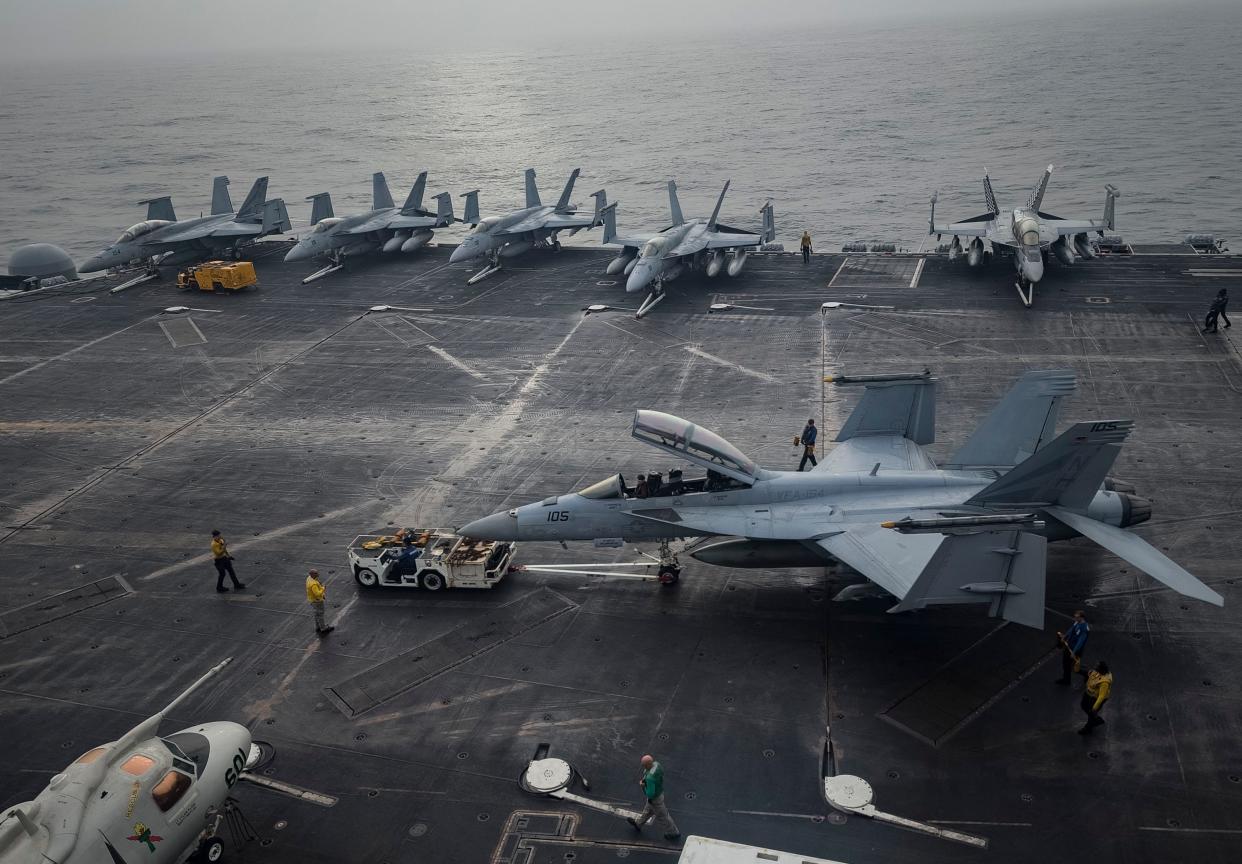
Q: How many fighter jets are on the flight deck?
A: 6